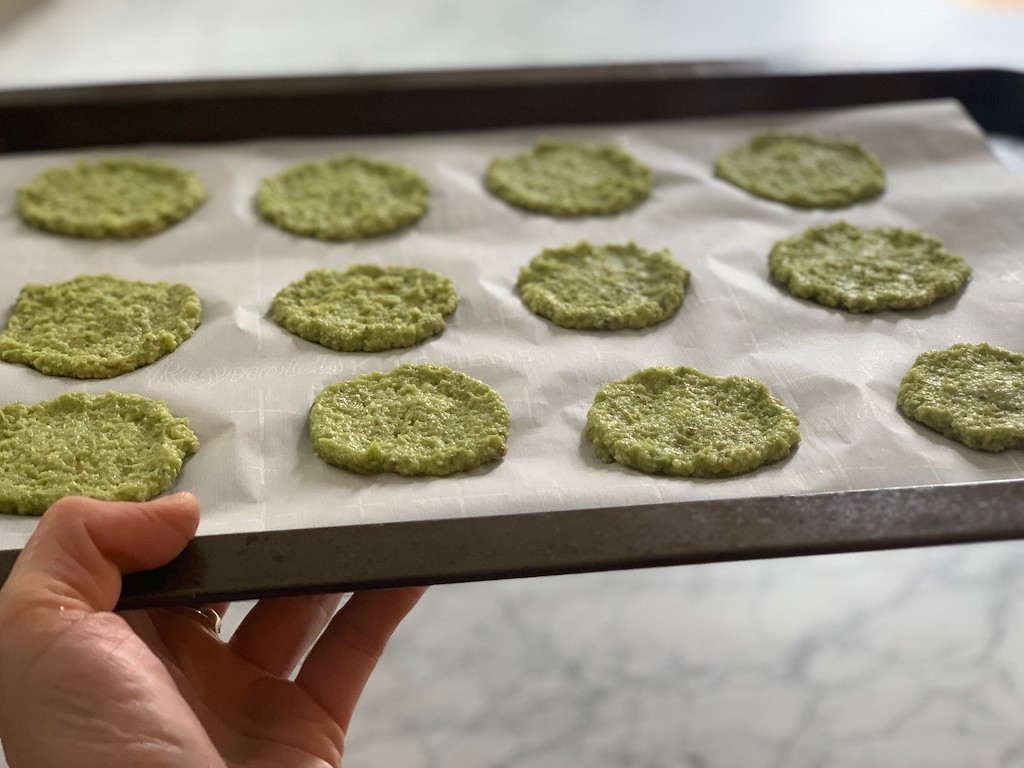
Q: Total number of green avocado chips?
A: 12